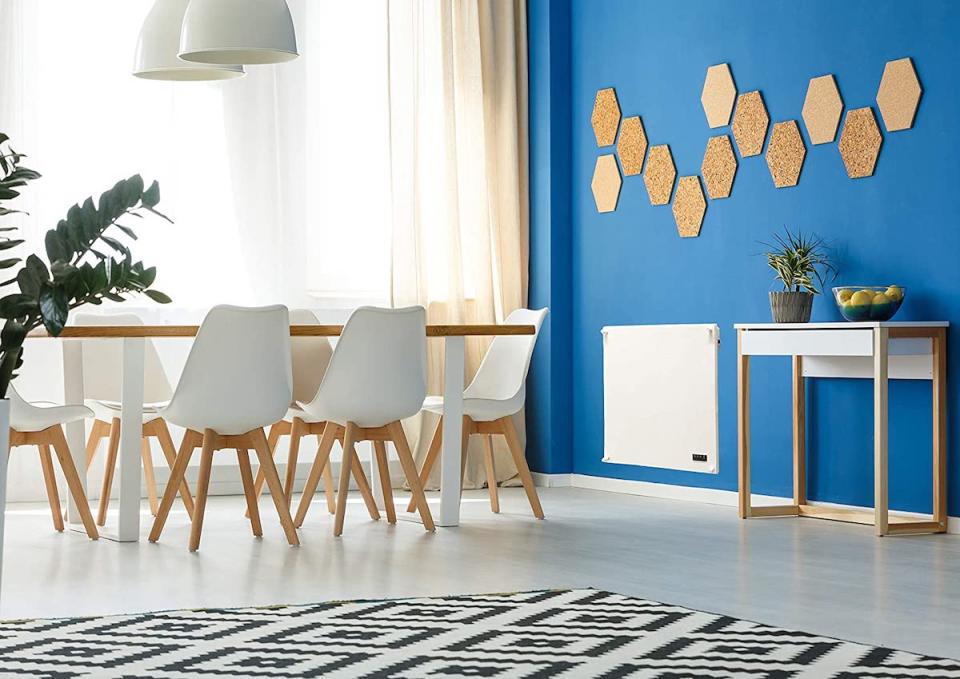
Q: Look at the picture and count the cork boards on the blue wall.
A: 12